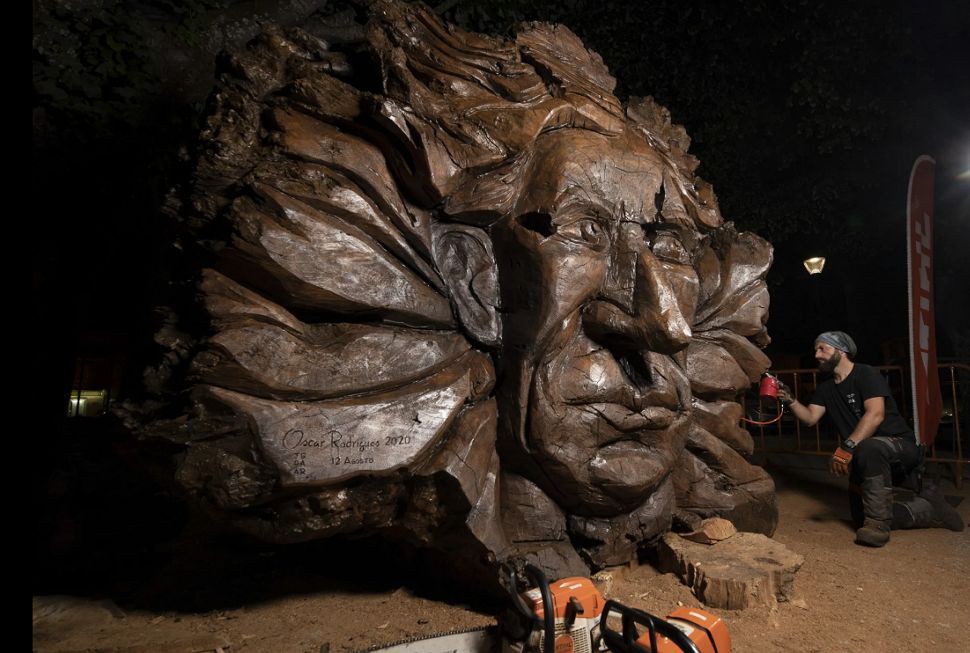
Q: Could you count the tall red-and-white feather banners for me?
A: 1